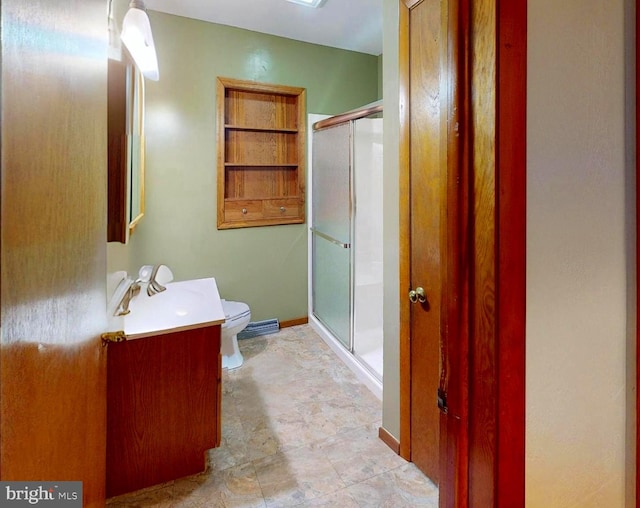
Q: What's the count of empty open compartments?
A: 3